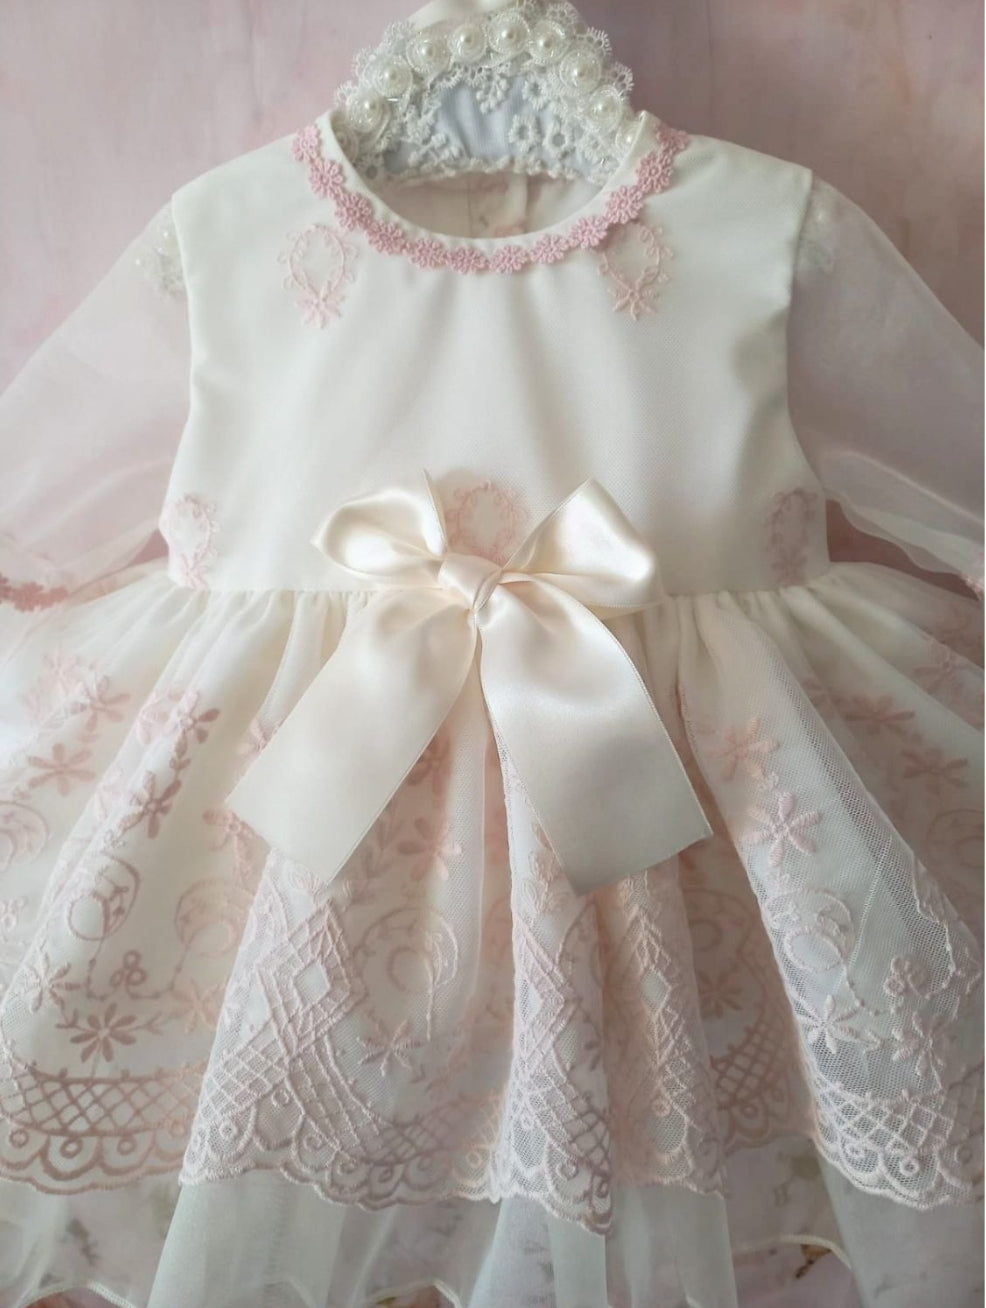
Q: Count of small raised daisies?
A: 12